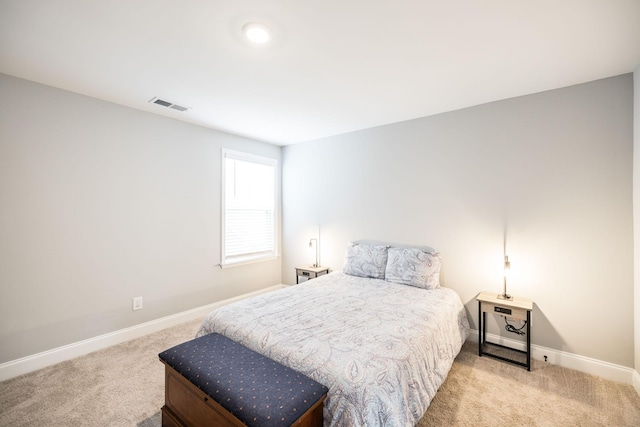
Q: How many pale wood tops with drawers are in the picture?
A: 2